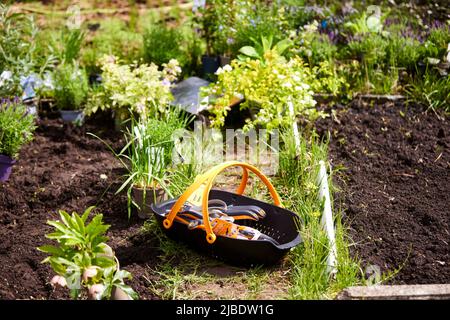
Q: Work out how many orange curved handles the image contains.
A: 2